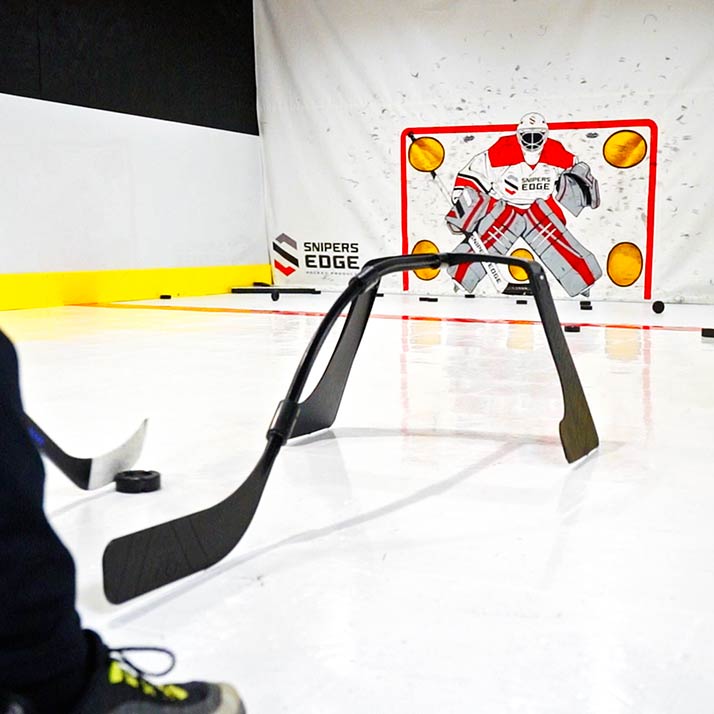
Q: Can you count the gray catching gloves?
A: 1